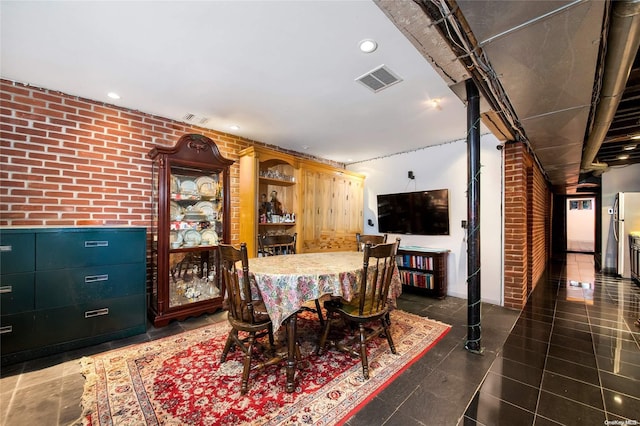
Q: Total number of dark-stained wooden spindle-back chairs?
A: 4